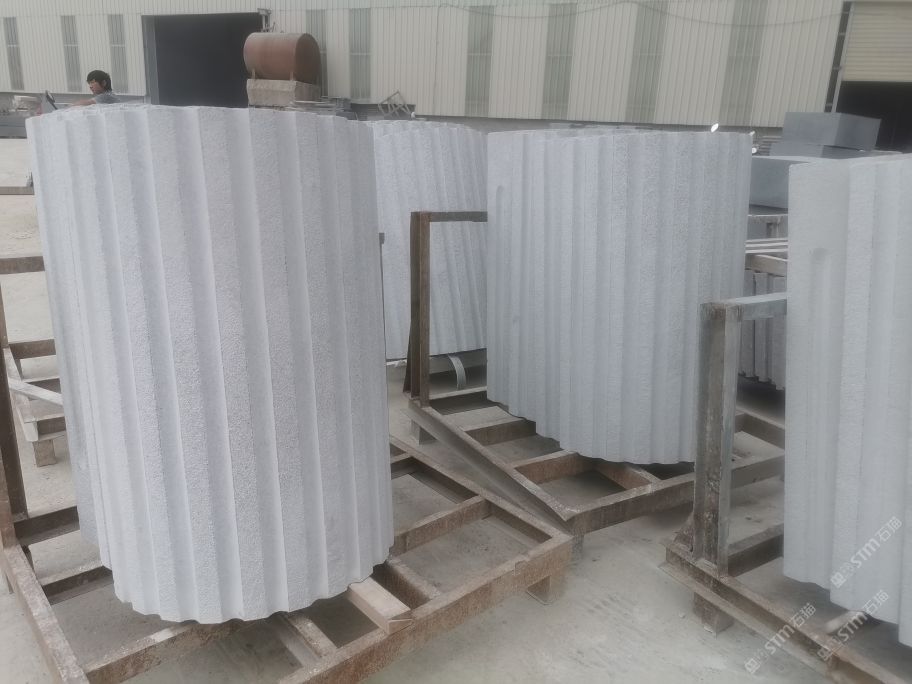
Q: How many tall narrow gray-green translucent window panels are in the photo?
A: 9